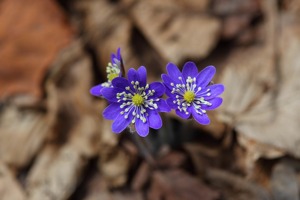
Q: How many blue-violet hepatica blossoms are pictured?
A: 3